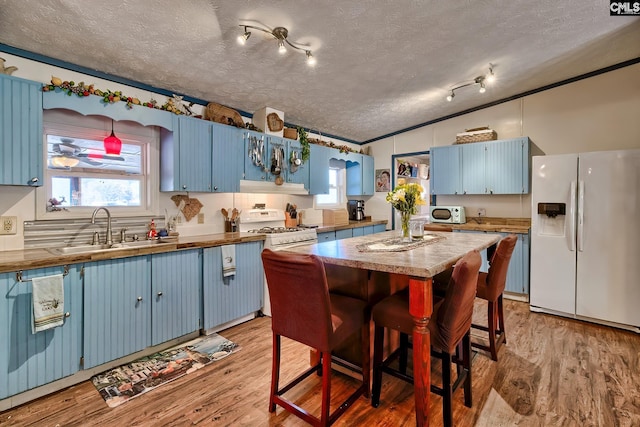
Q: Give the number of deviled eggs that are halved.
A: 0